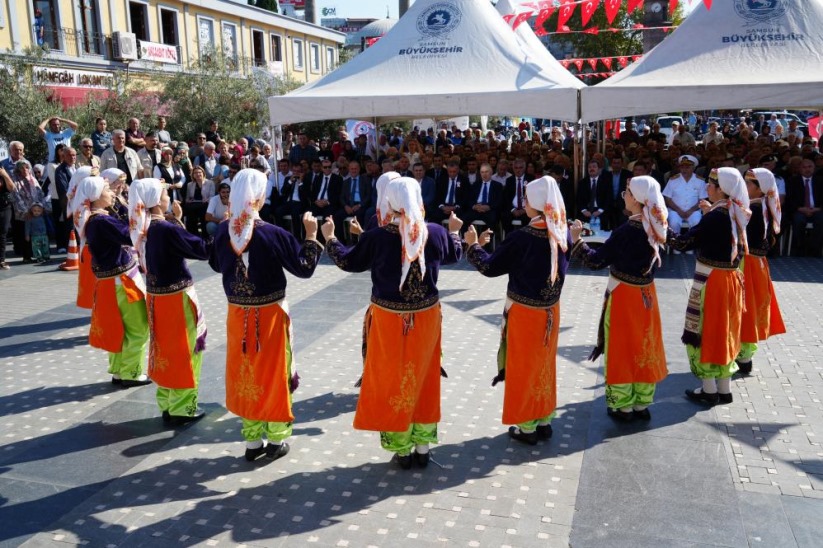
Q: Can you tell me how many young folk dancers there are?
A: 11